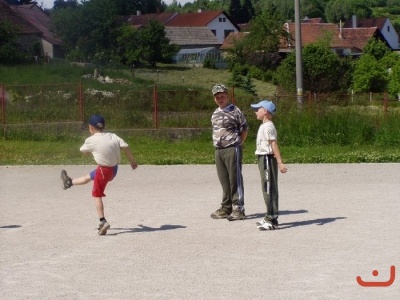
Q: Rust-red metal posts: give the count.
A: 6